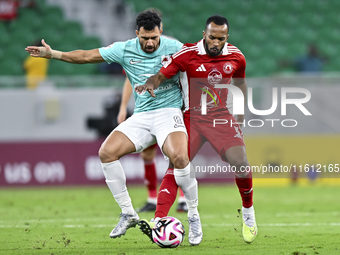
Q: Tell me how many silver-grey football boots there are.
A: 2